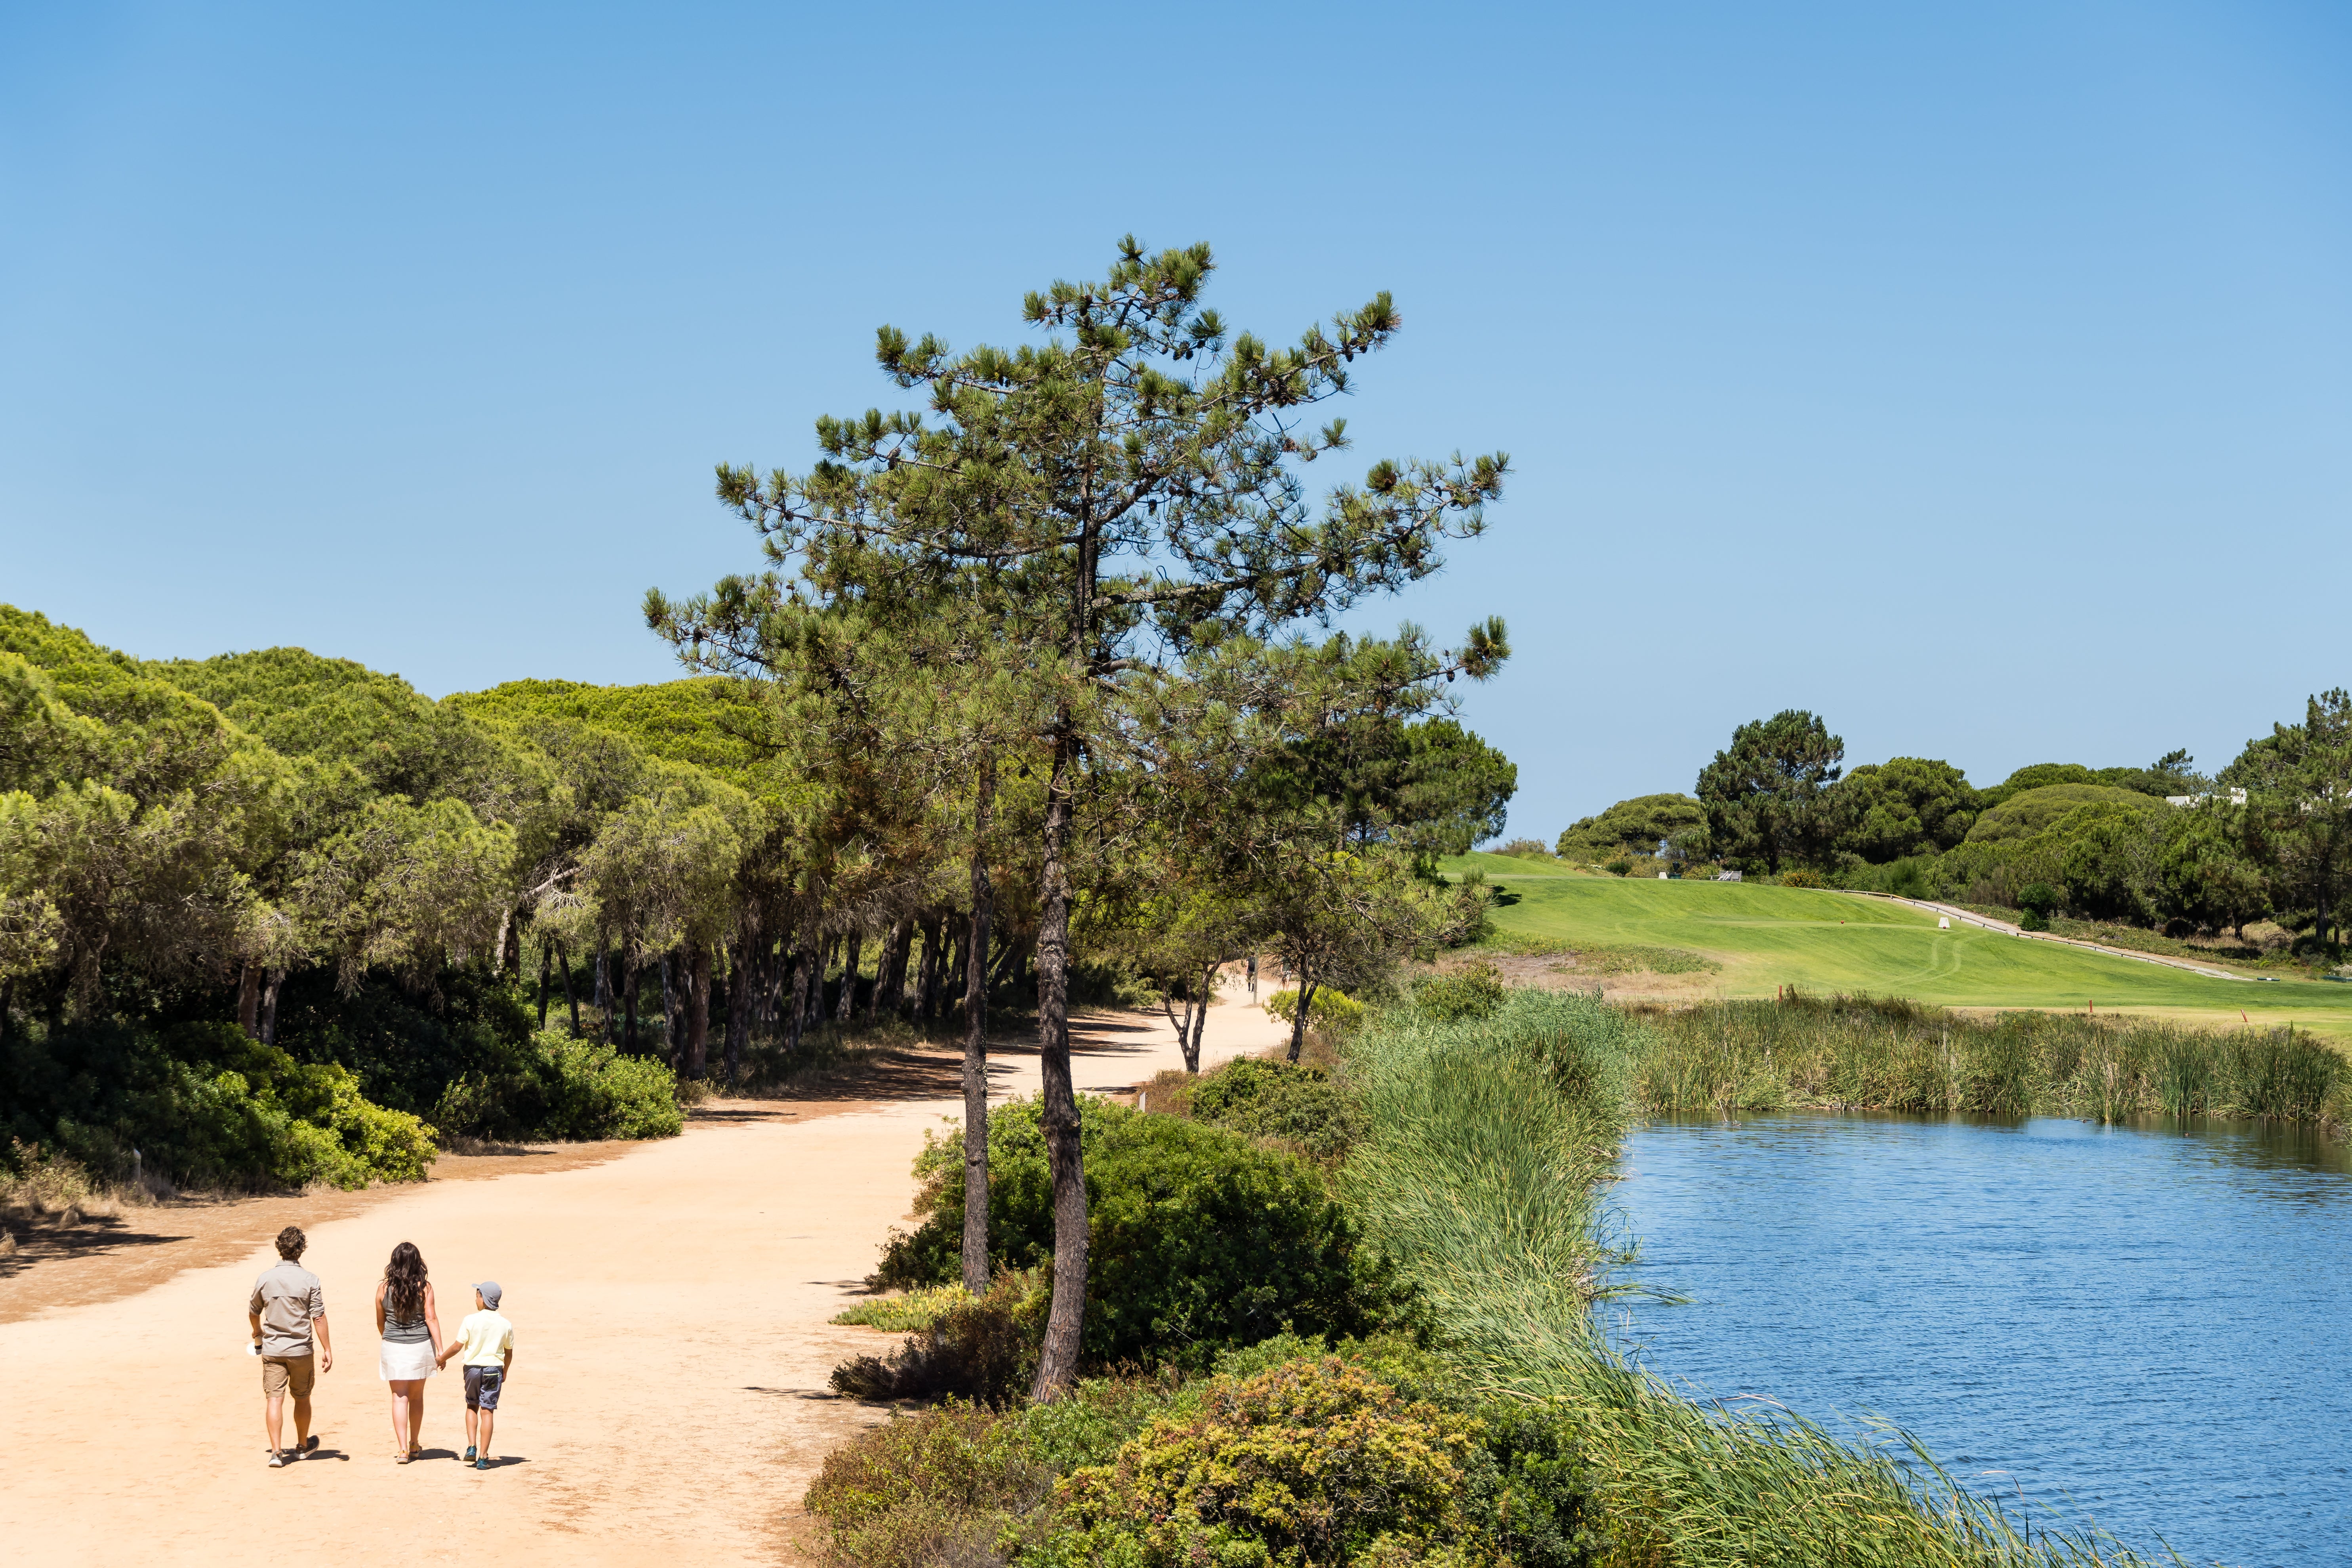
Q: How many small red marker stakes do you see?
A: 3